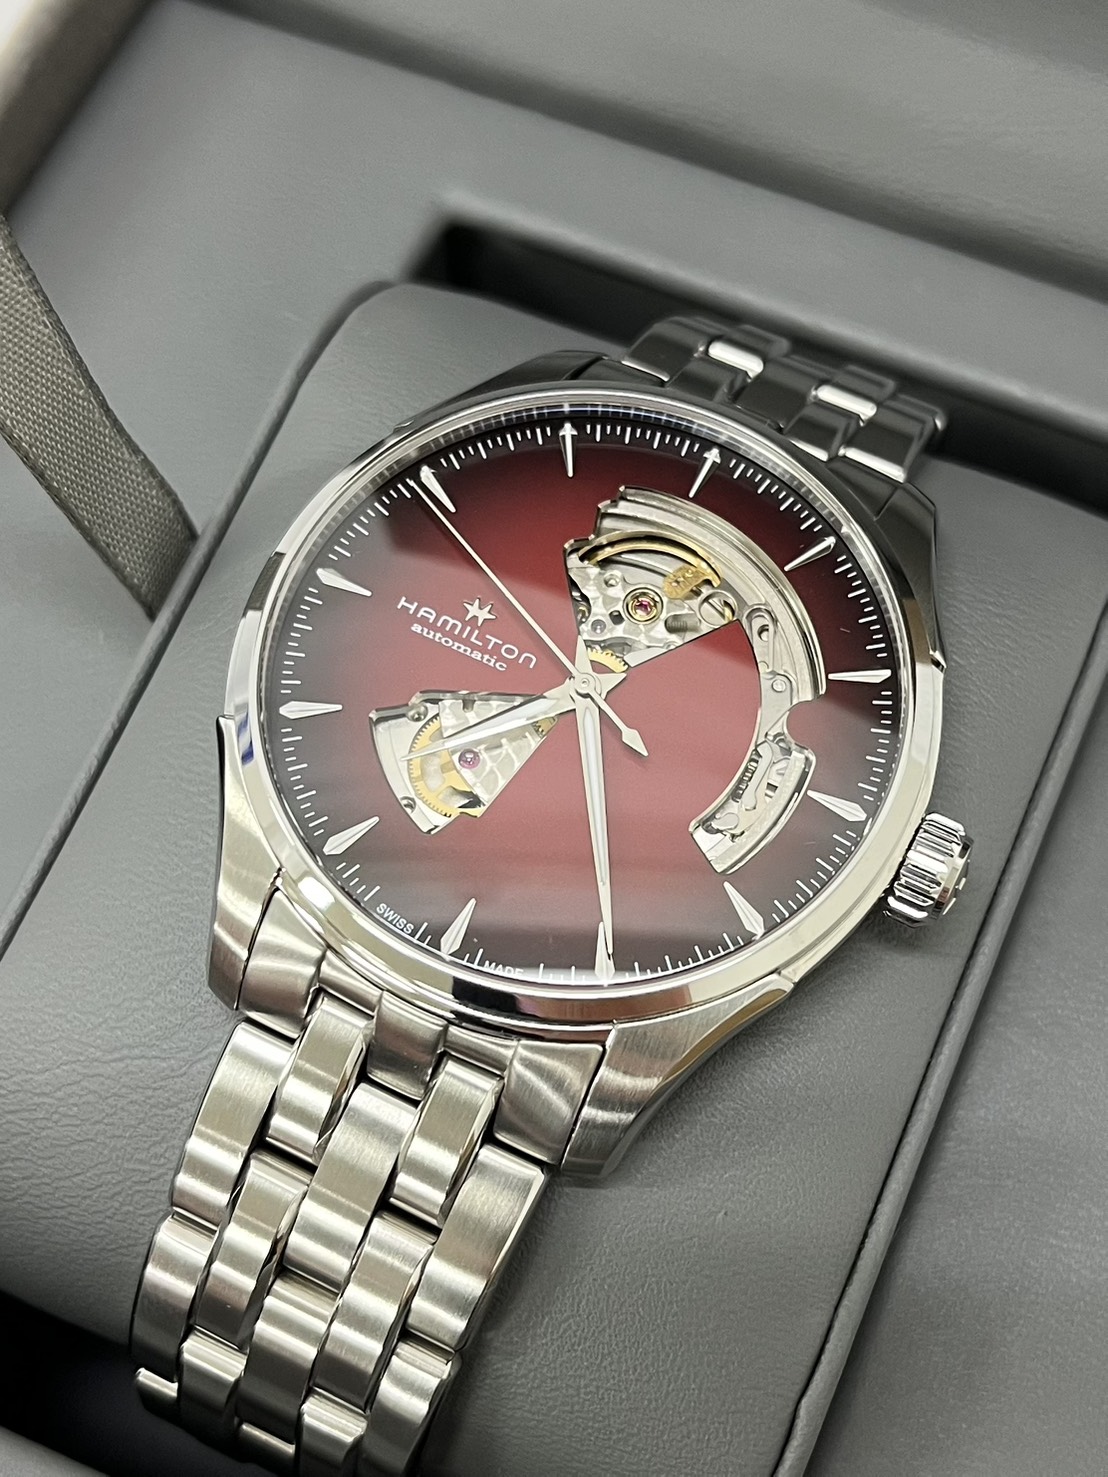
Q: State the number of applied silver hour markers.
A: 12